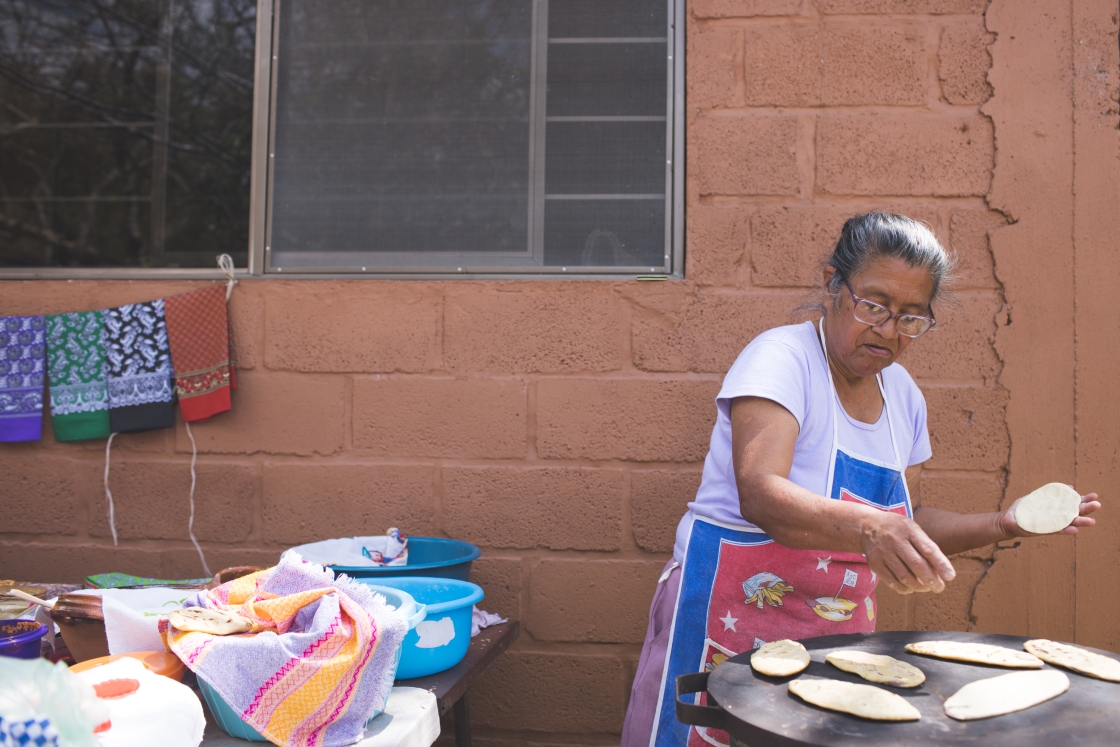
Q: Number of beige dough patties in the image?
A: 8